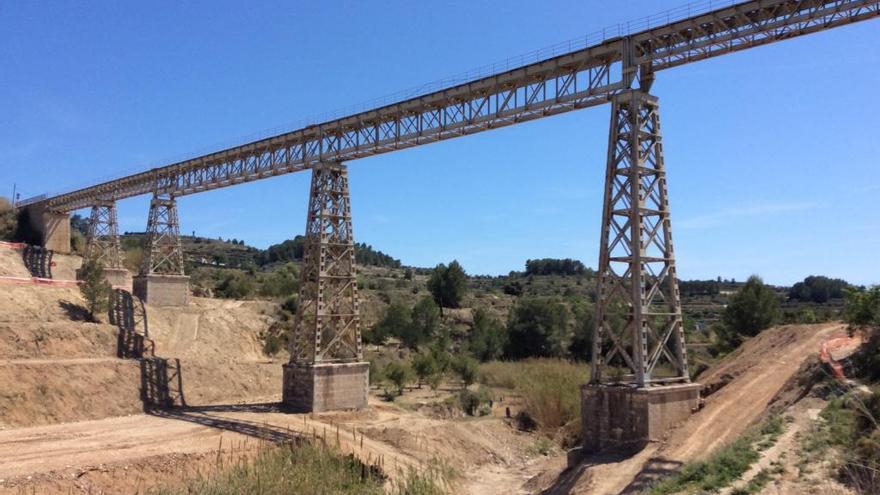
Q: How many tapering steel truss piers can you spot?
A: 4